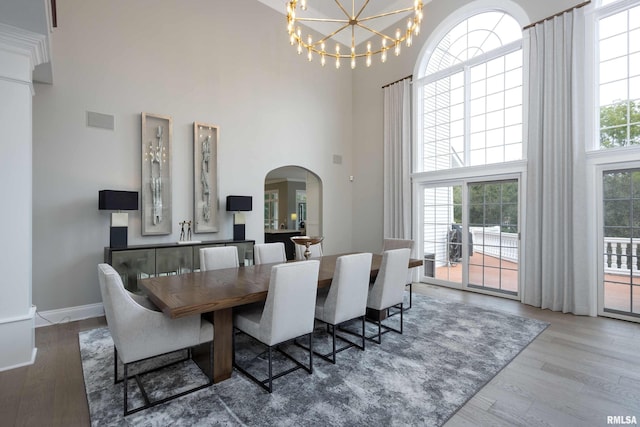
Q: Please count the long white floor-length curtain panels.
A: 2